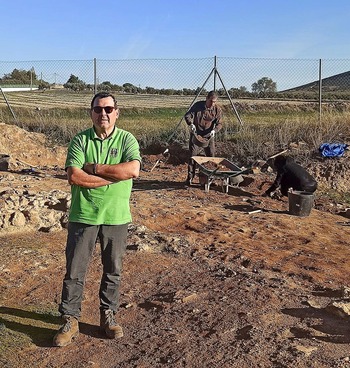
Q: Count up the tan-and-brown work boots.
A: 2